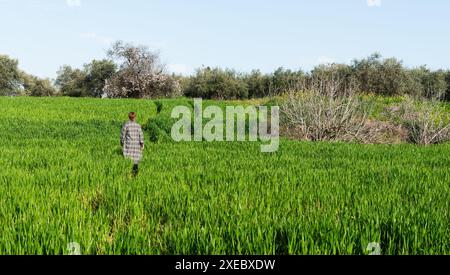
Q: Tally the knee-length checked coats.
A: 1